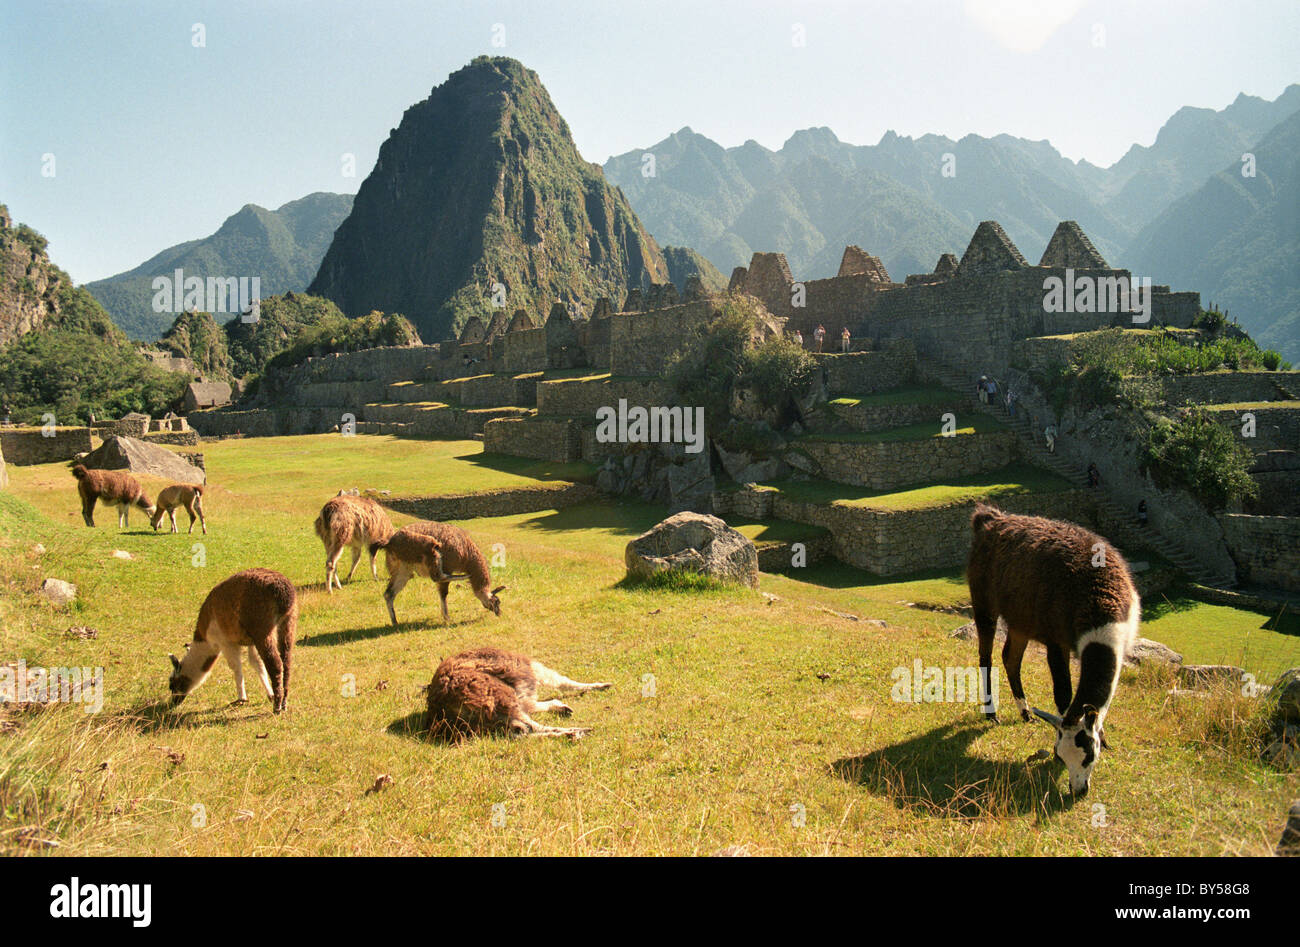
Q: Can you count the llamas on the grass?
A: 7